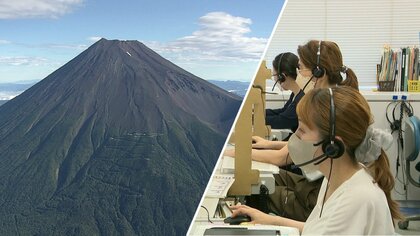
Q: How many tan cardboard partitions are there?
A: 2